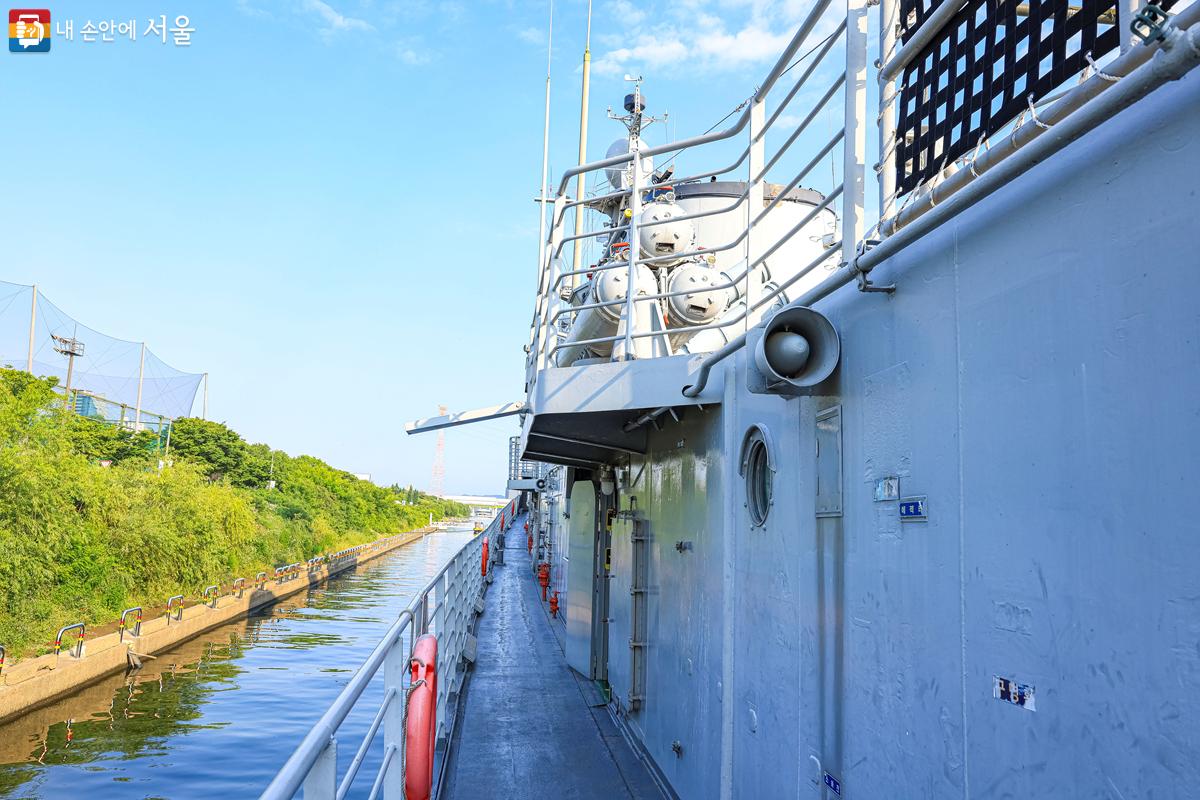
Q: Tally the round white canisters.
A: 3